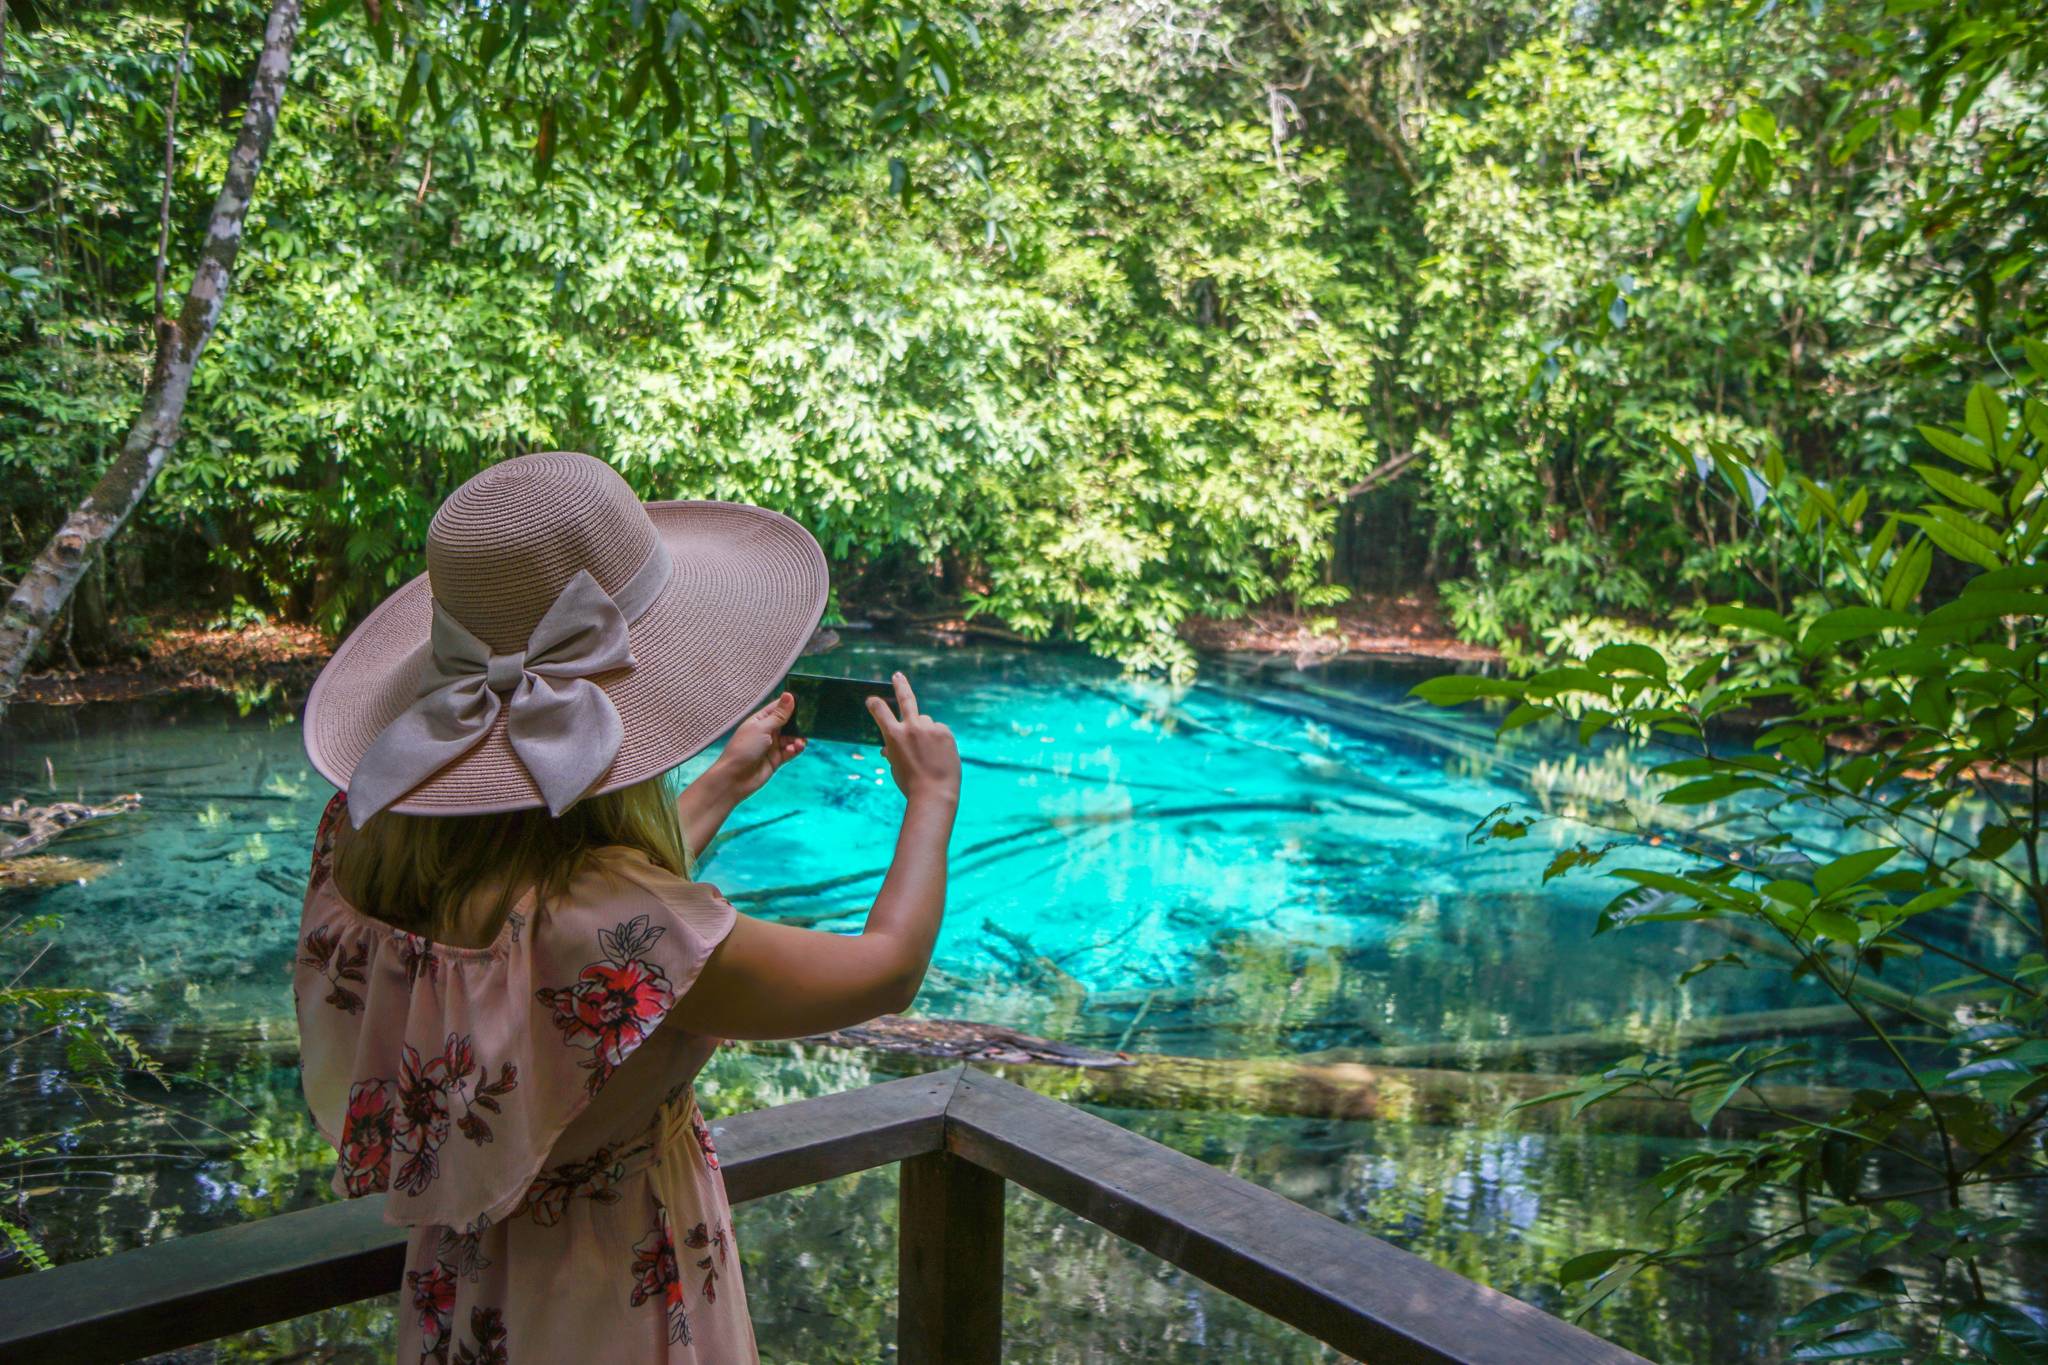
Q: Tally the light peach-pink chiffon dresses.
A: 1